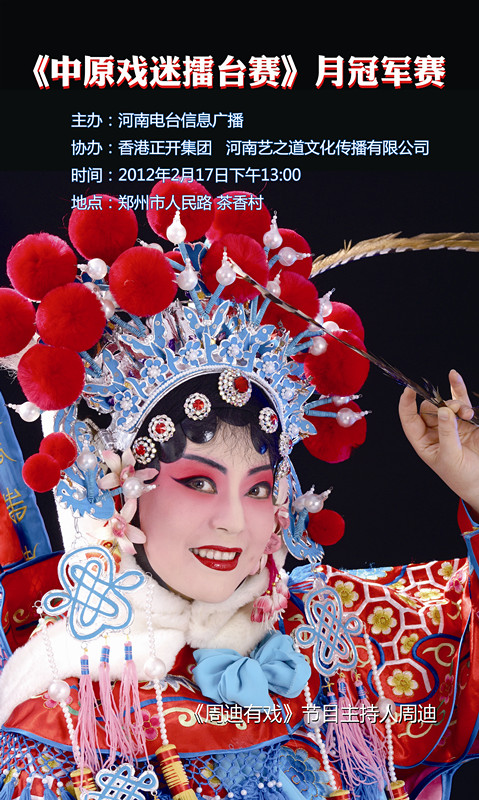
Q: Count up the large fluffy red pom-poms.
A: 14